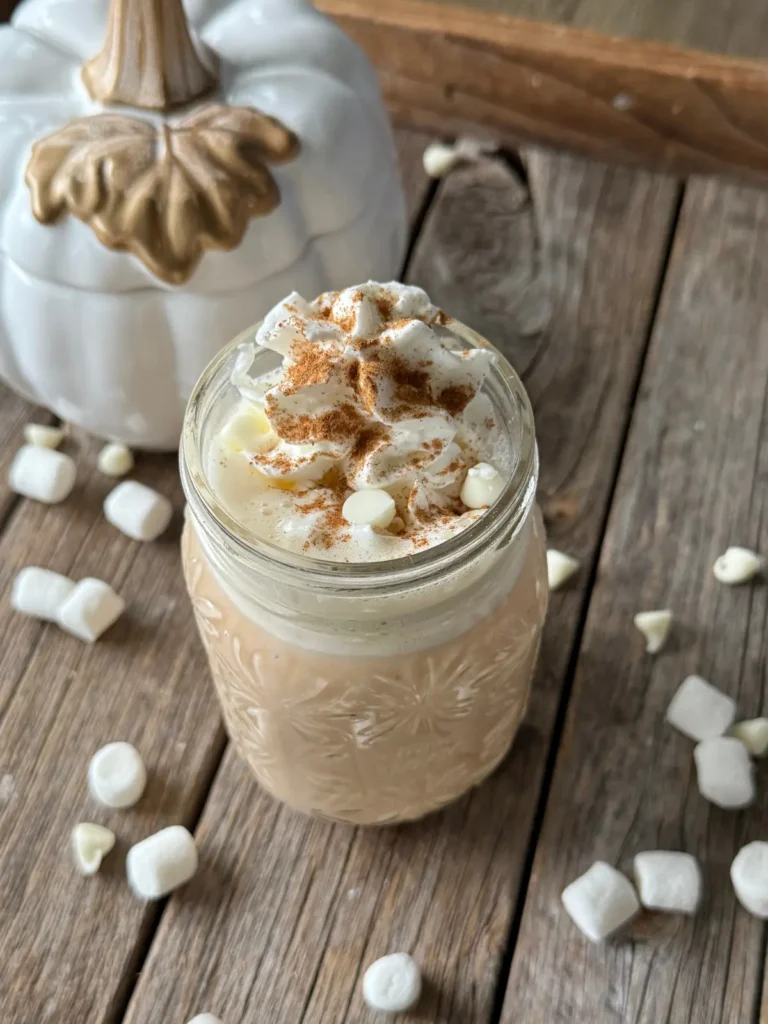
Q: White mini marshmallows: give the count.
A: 13